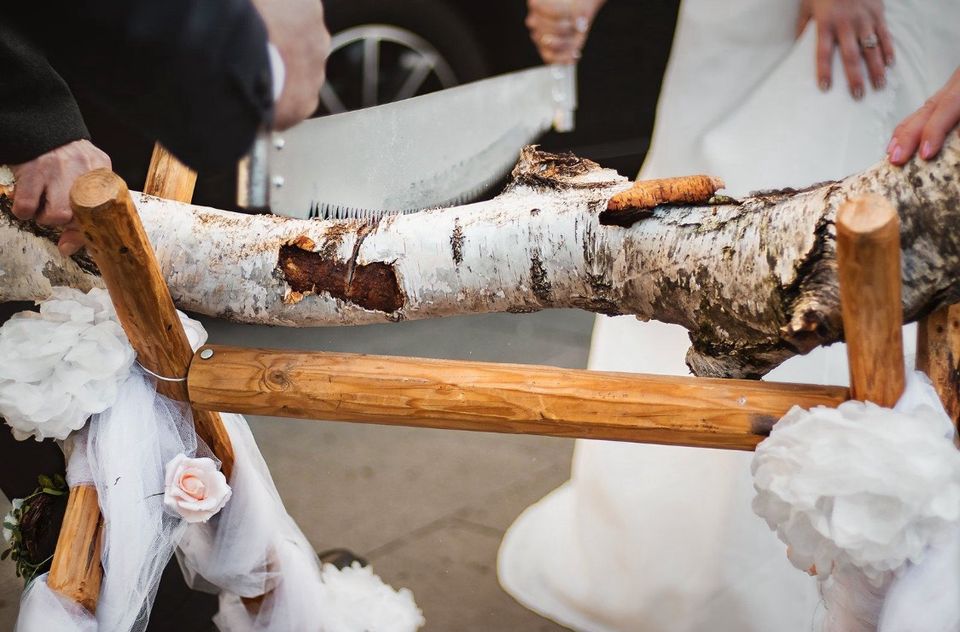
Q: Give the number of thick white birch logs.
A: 1